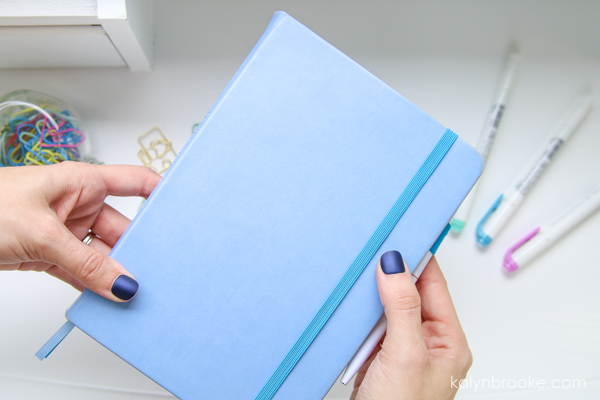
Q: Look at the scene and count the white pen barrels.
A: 4